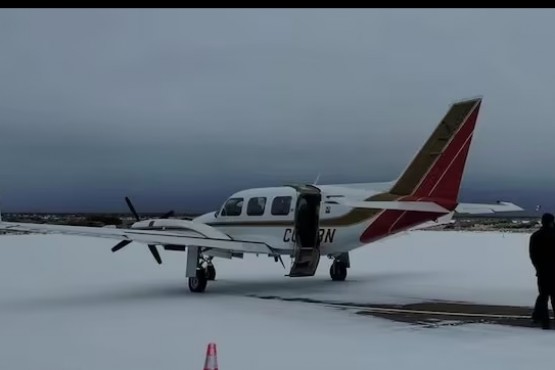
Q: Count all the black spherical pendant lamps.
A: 0